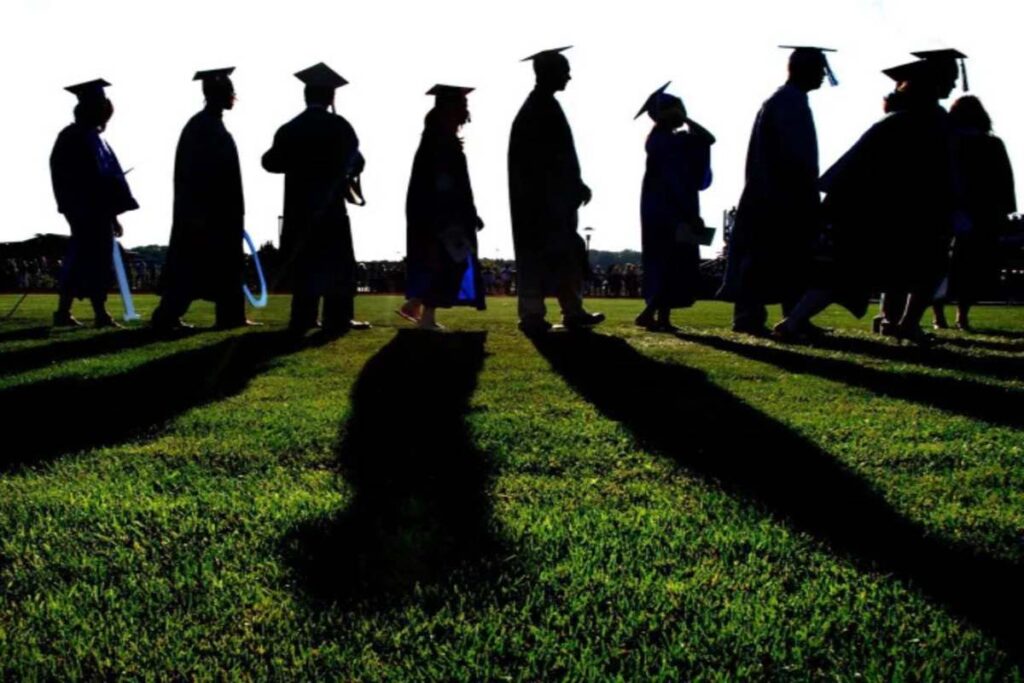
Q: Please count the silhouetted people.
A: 10